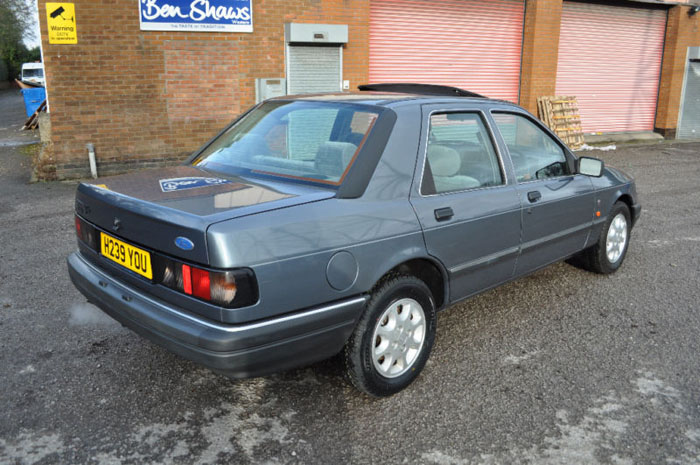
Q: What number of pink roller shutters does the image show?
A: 2